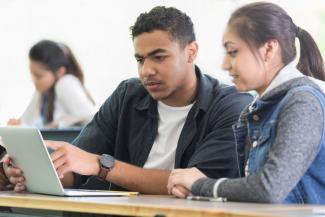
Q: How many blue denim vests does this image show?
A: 1